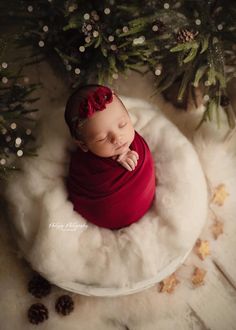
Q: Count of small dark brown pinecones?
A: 3